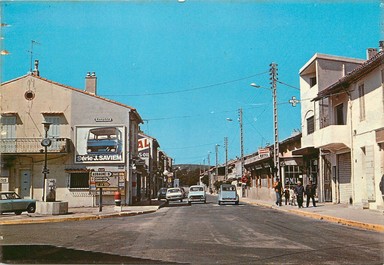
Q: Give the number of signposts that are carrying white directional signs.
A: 1